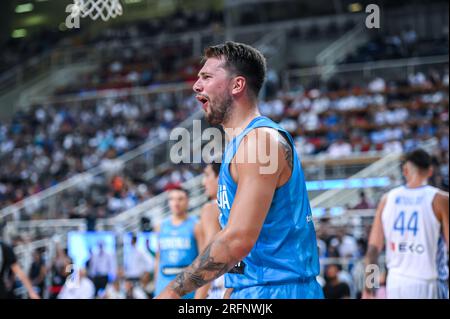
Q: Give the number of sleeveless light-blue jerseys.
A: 2